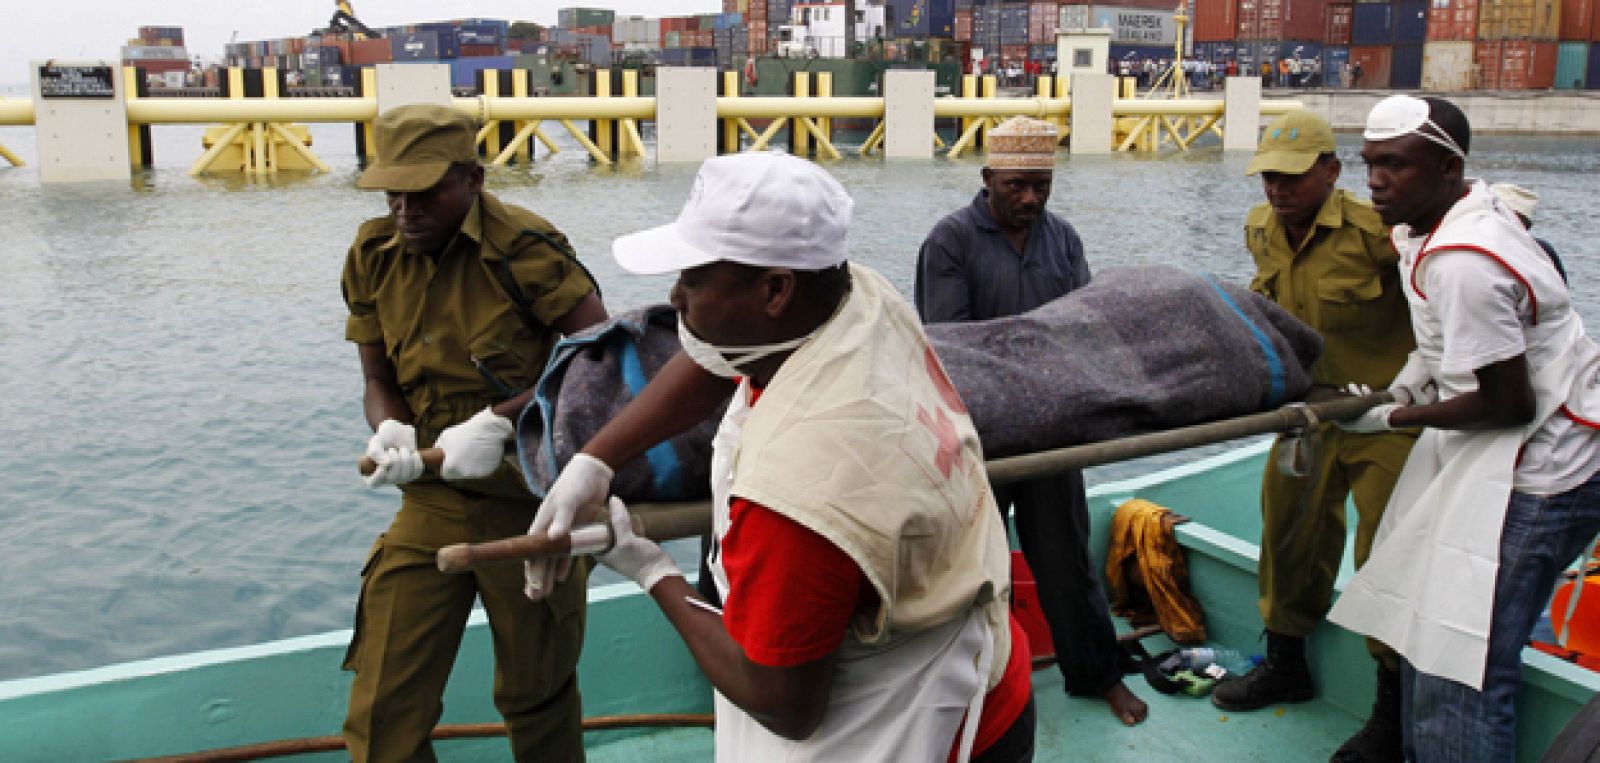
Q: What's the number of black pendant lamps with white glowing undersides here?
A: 0